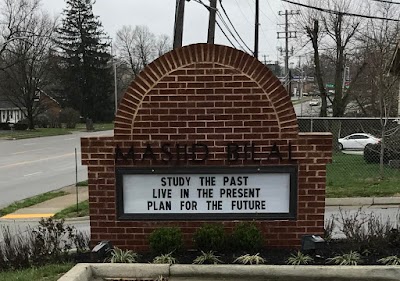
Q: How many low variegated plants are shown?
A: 7